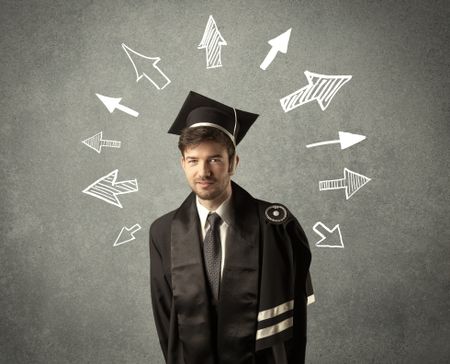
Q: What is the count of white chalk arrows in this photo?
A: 11